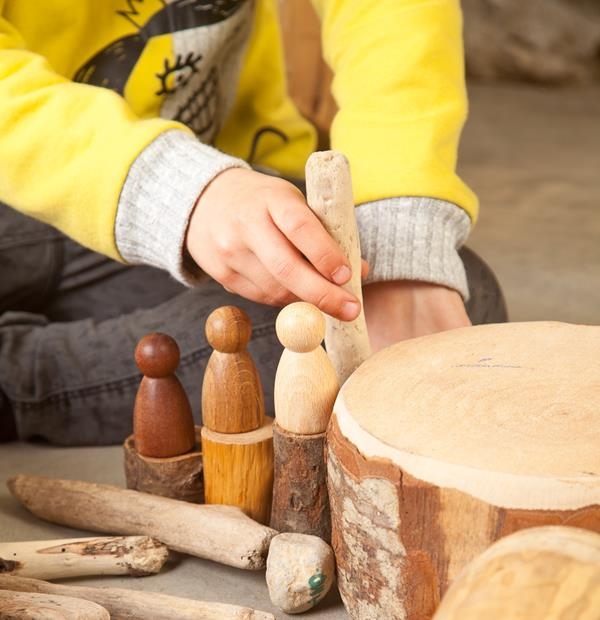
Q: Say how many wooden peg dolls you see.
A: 3